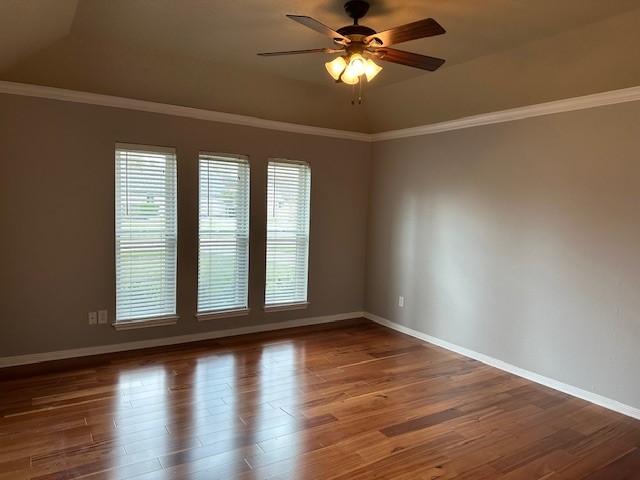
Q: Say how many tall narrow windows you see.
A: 3